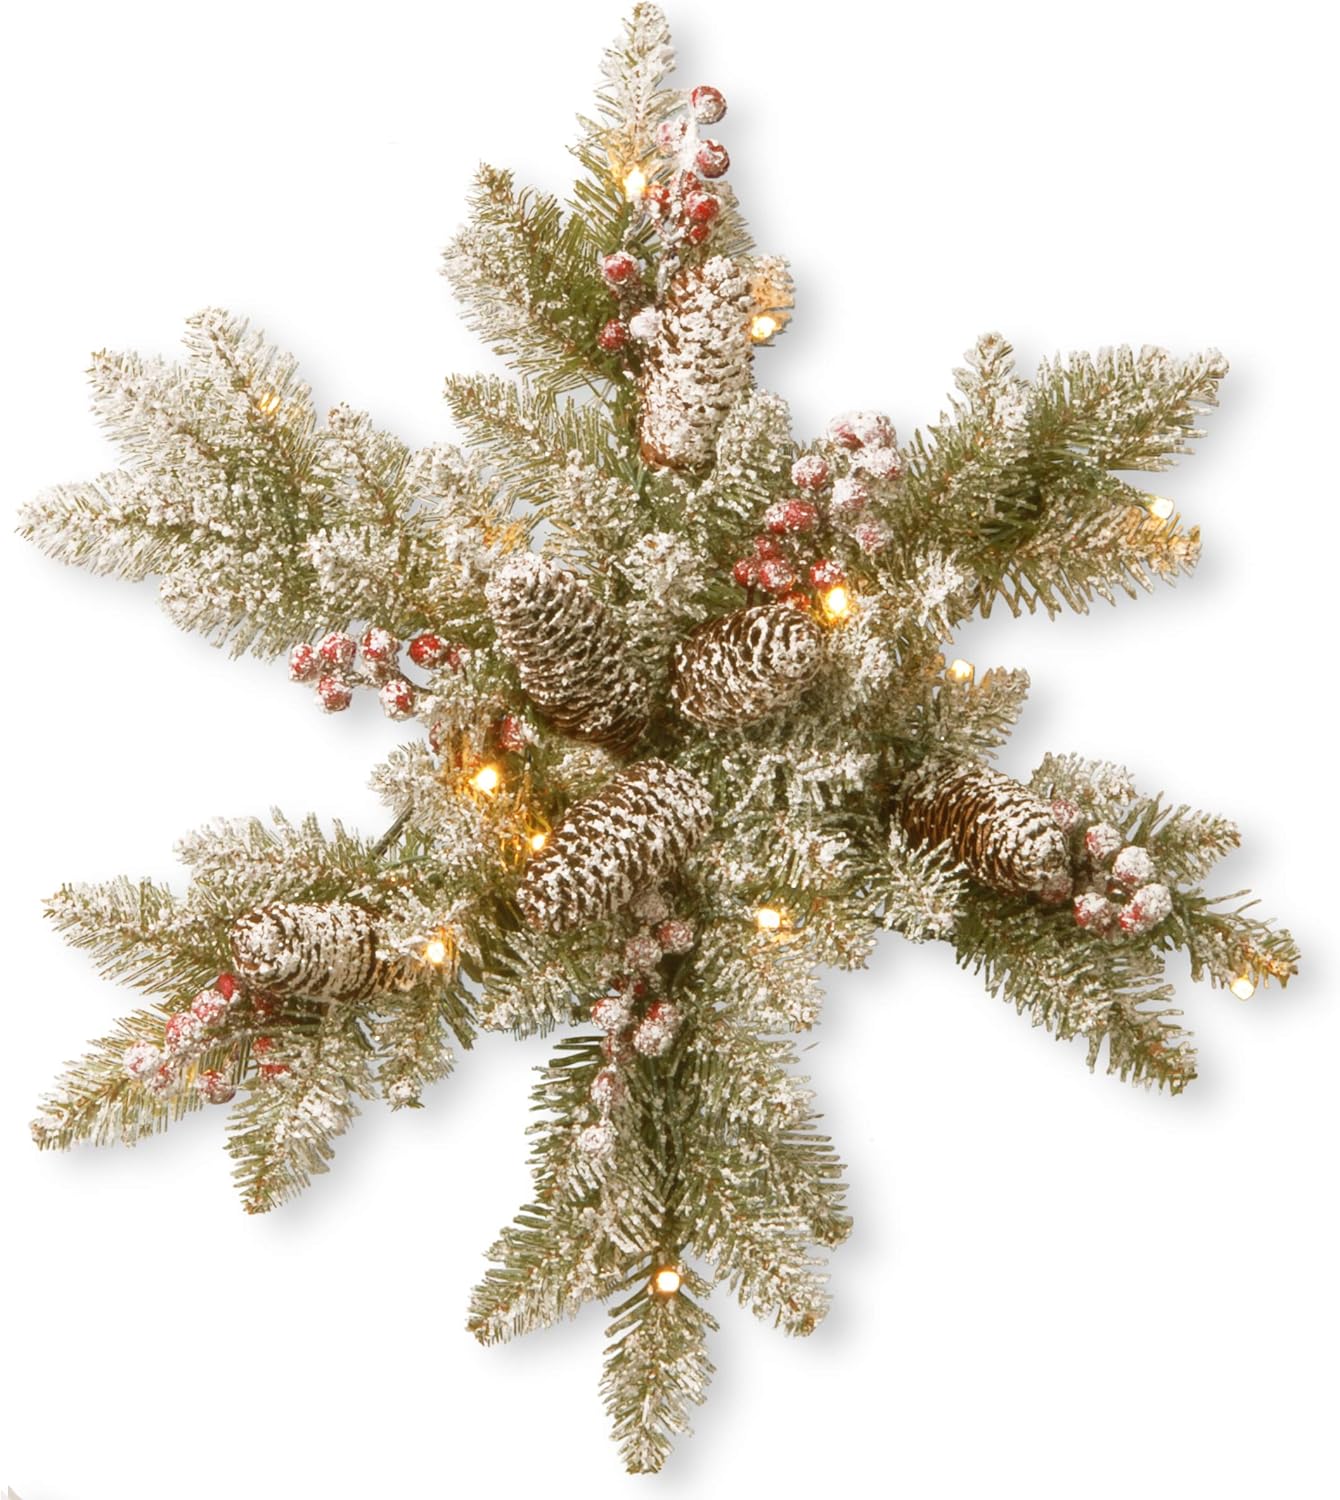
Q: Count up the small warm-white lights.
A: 12